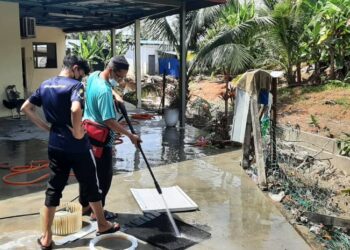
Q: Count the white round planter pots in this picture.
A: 1